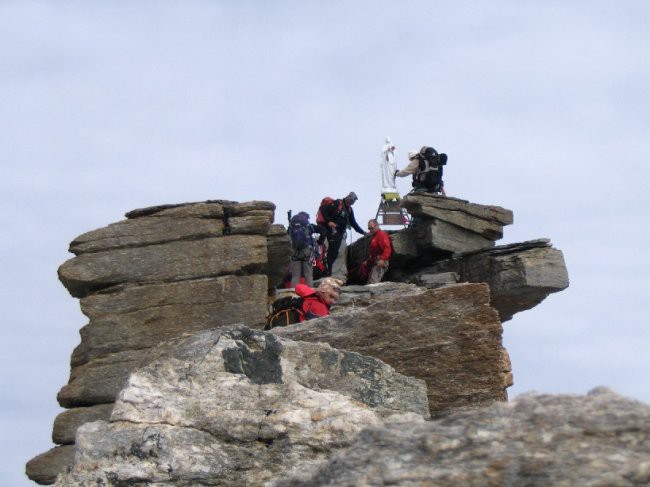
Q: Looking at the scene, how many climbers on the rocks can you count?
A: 5